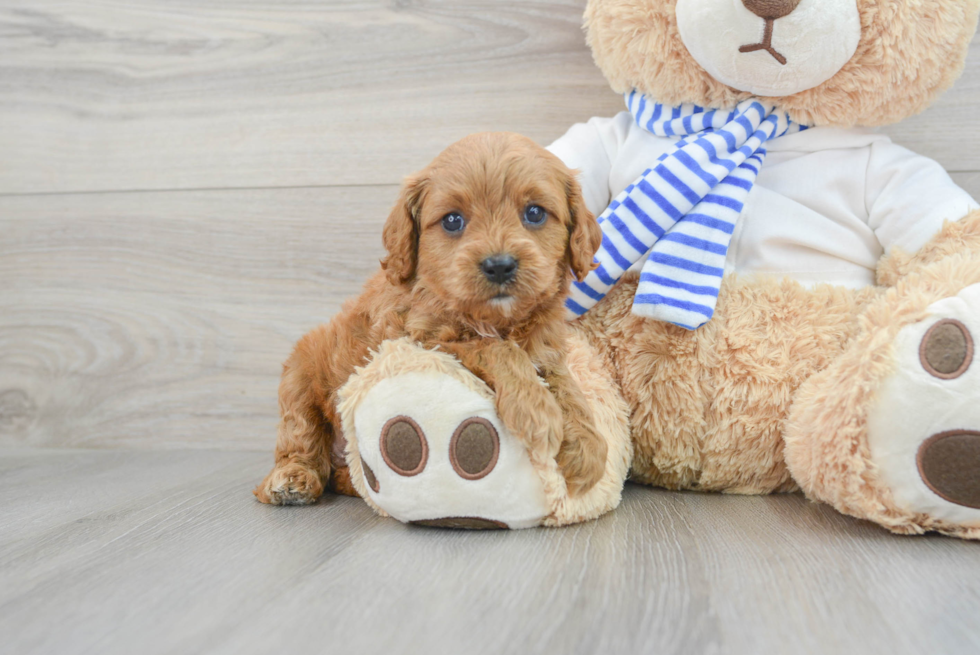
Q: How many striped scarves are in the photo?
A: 1